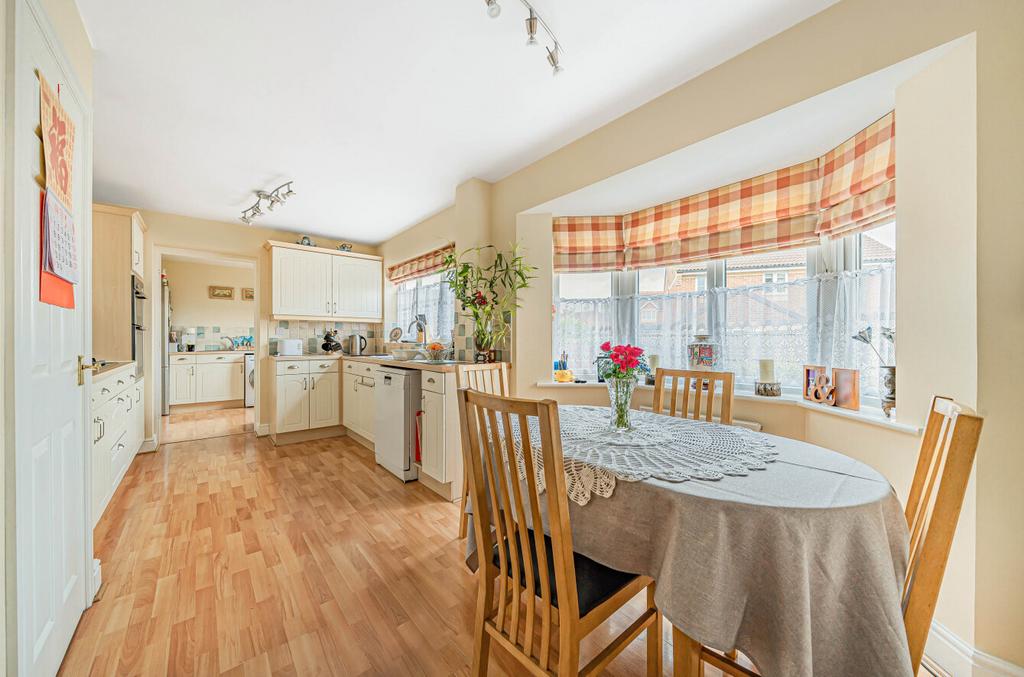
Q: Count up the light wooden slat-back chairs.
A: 4